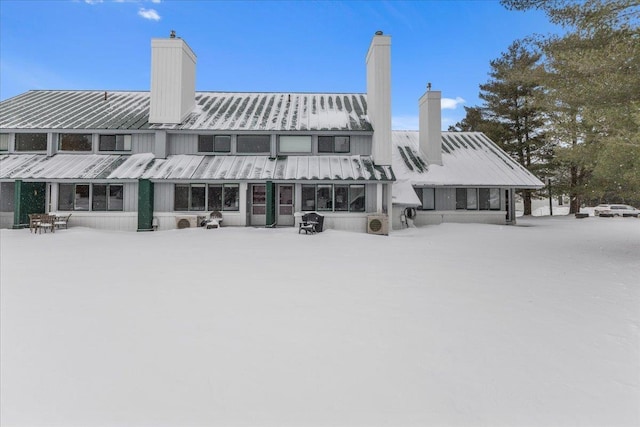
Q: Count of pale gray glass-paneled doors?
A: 2